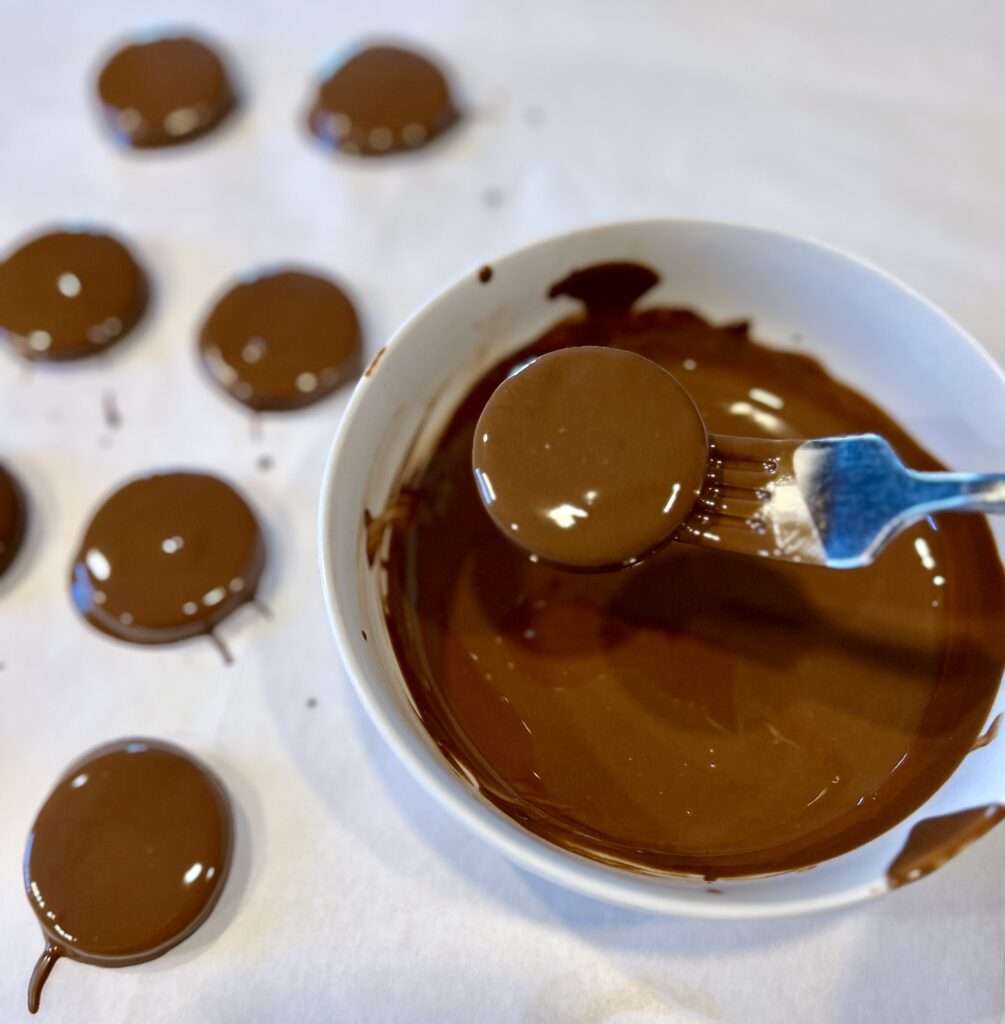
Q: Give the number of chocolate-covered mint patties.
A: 8